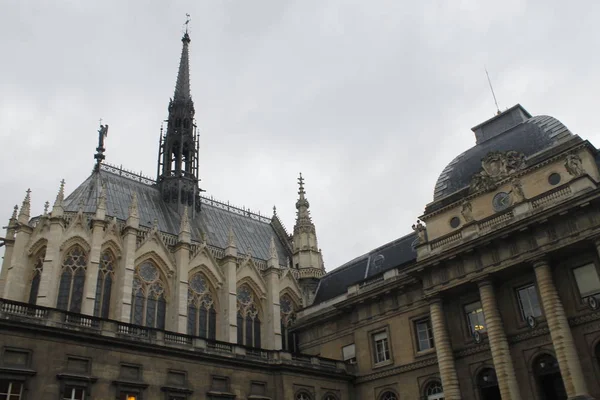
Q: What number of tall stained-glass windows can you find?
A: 7